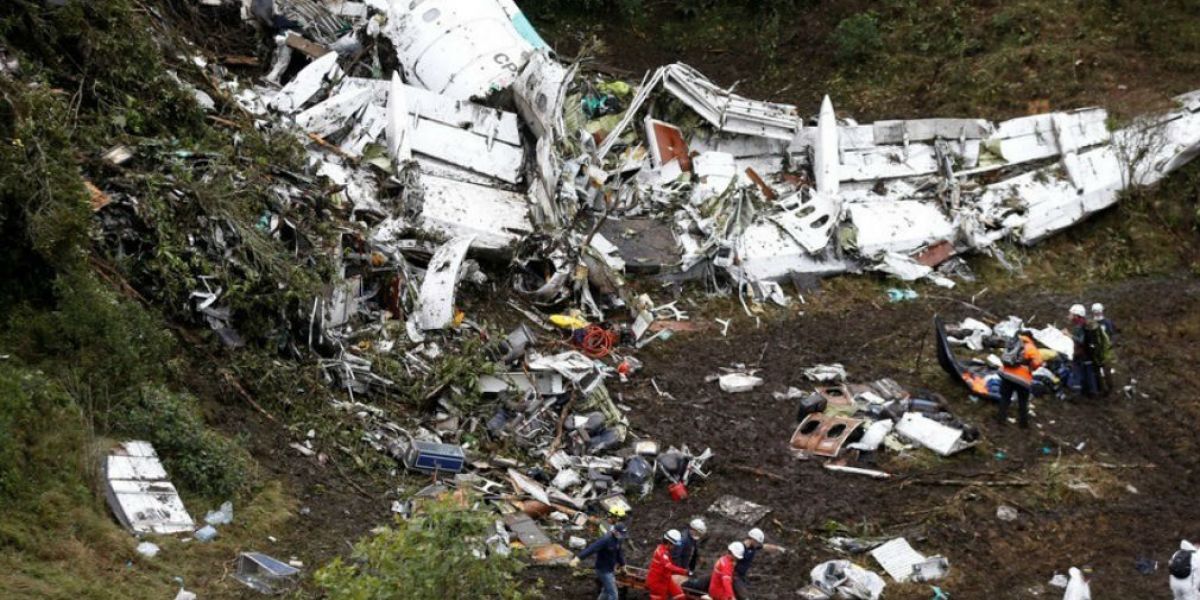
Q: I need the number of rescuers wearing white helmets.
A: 6